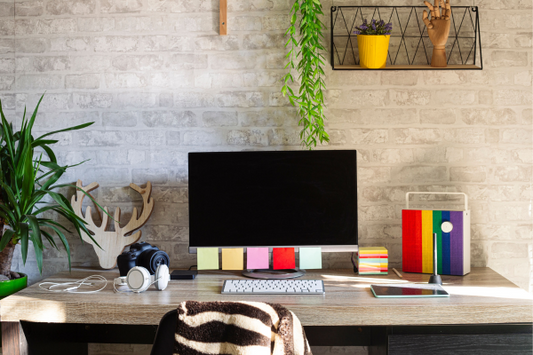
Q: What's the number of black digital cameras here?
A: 1